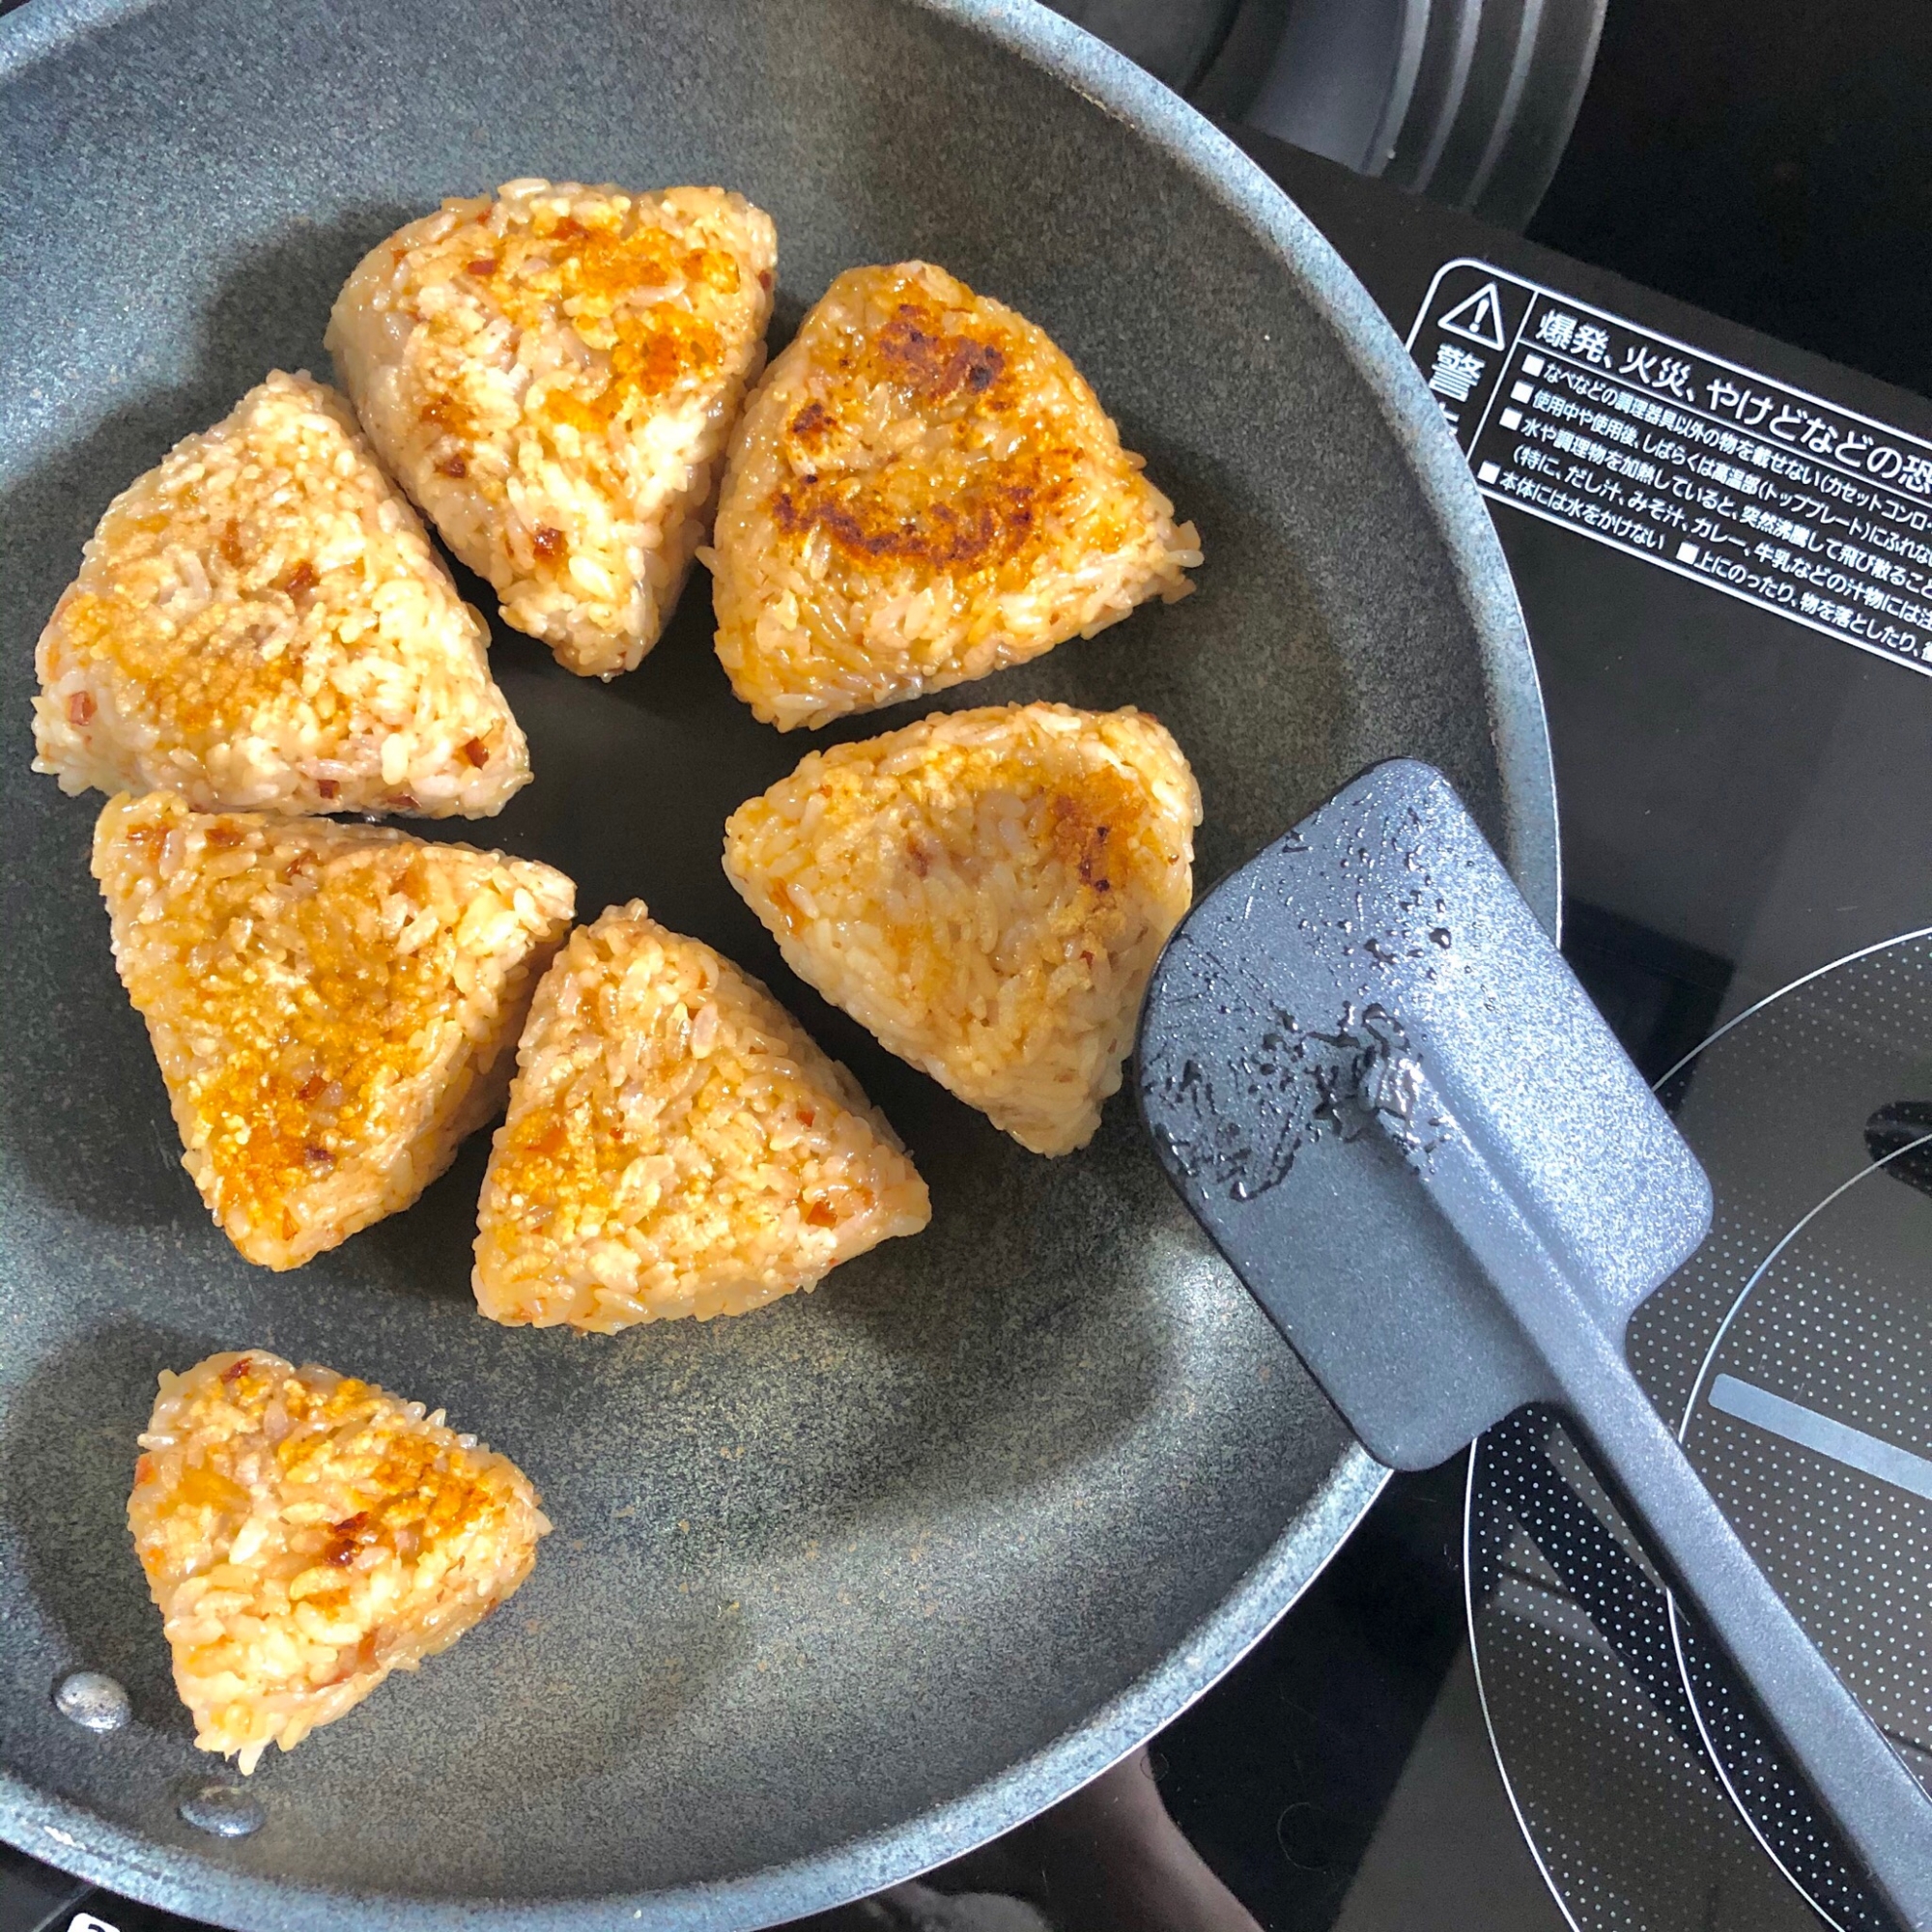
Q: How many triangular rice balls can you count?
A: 7